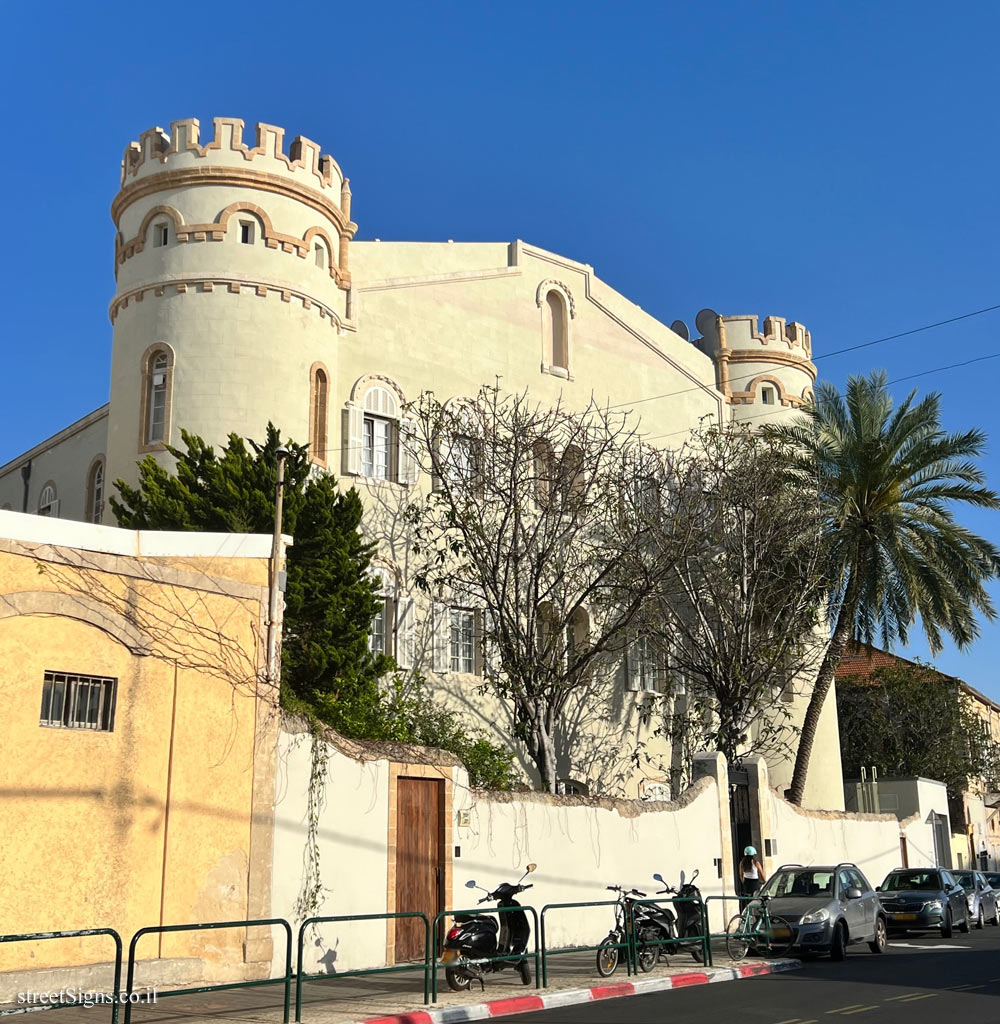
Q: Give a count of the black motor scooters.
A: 2